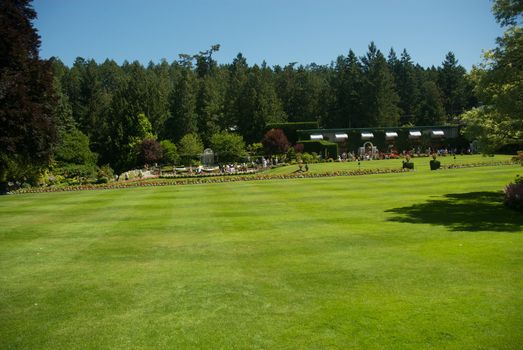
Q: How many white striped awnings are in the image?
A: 6